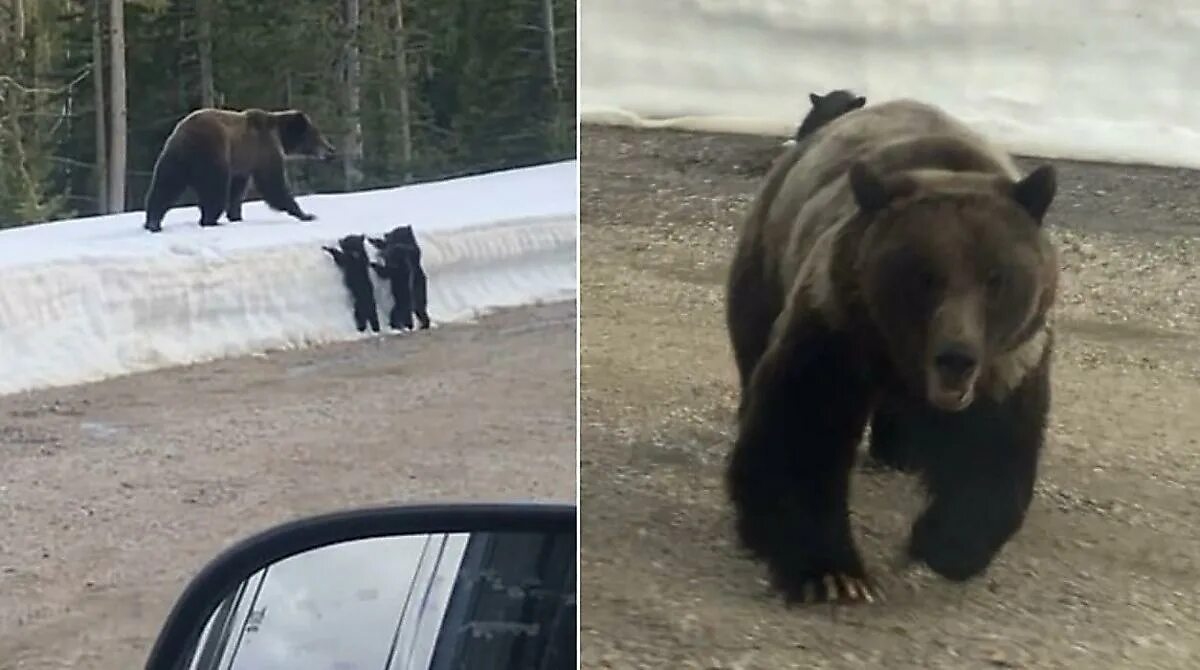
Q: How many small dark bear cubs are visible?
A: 4